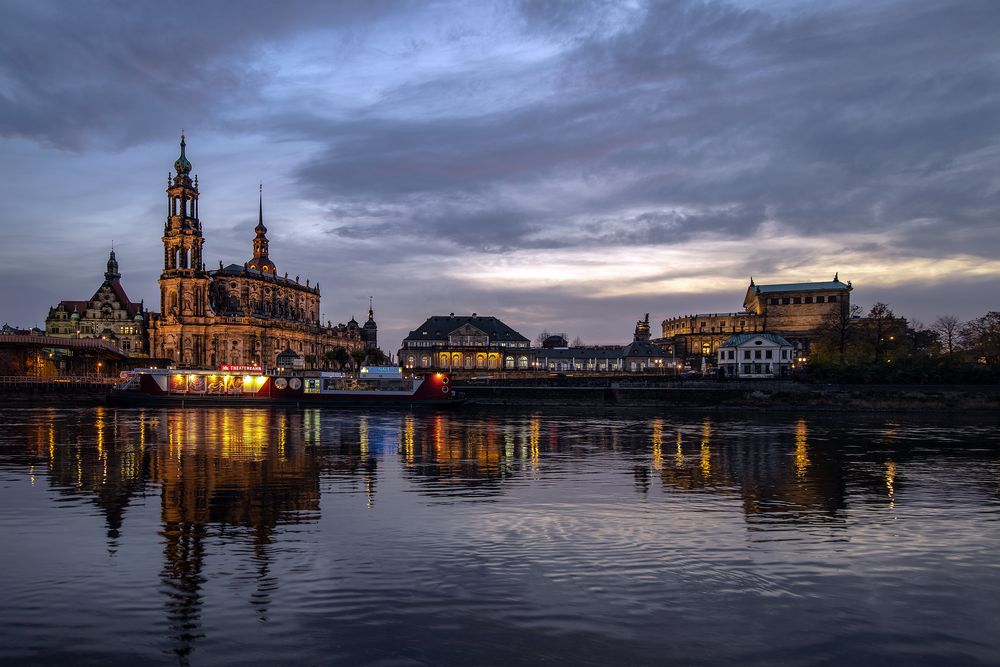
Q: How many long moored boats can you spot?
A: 1